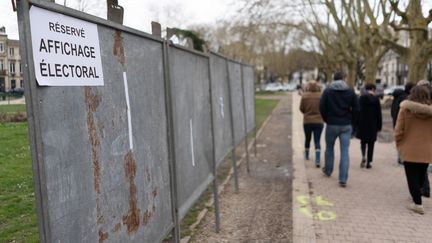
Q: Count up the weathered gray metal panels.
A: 5